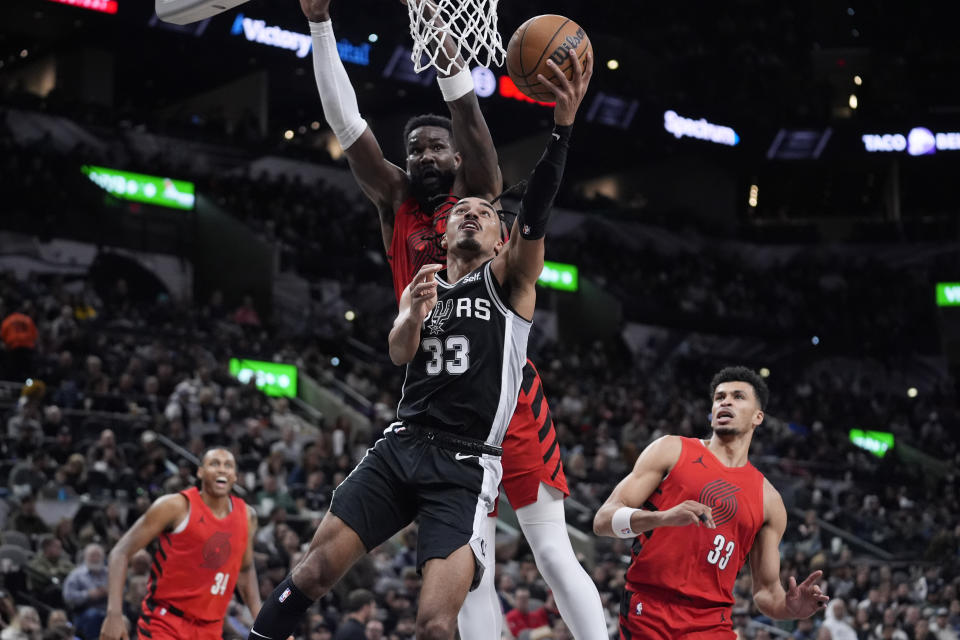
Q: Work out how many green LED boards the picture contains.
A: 5